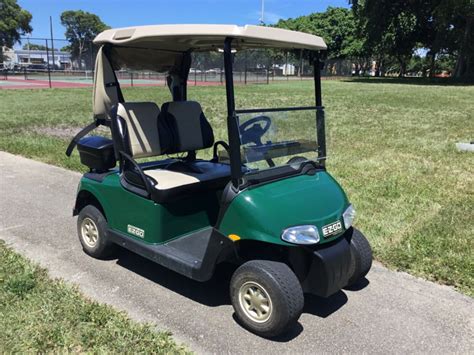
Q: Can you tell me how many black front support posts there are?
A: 2